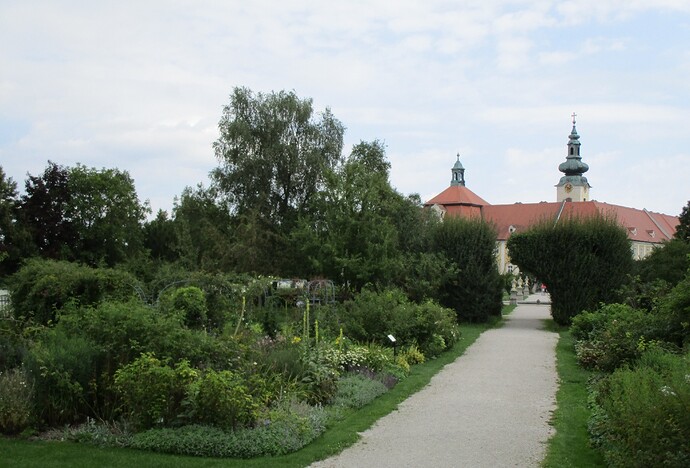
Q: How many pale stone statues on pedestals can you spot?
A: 3